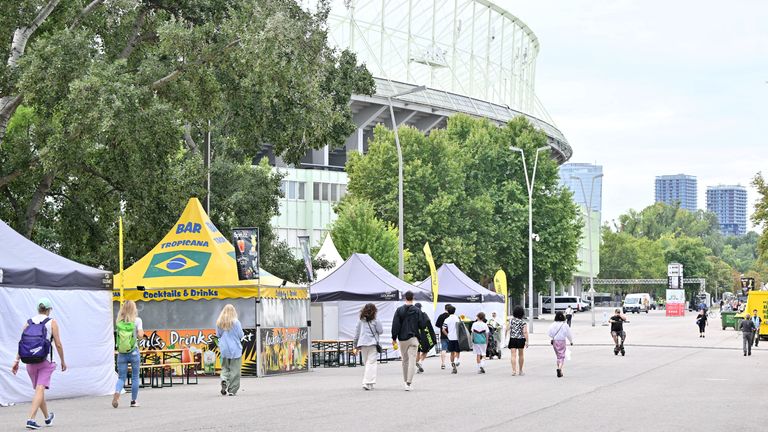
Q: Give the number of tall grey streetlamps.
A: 3